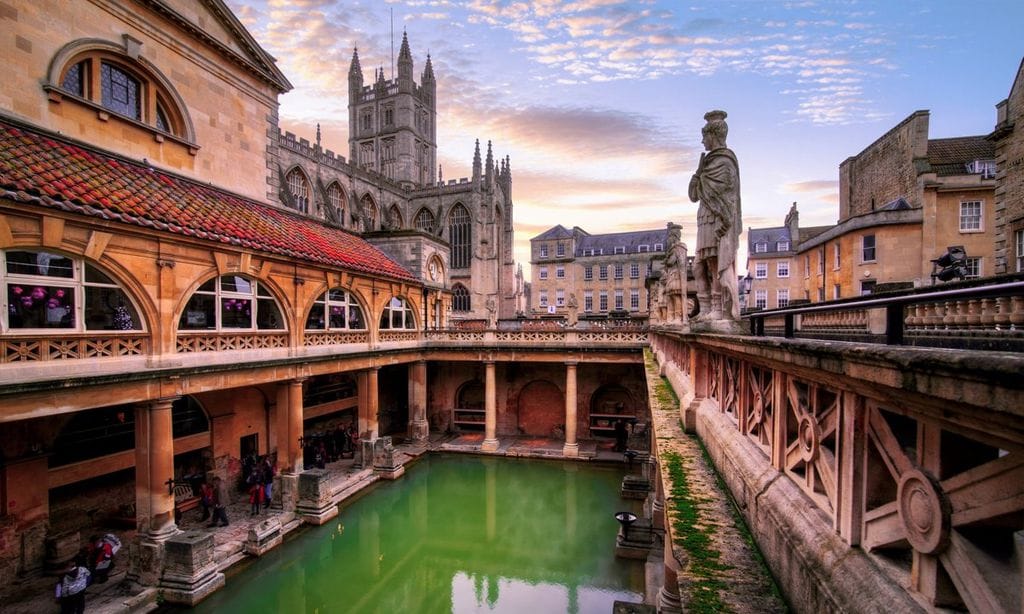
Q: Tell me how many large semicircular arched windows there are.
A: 5